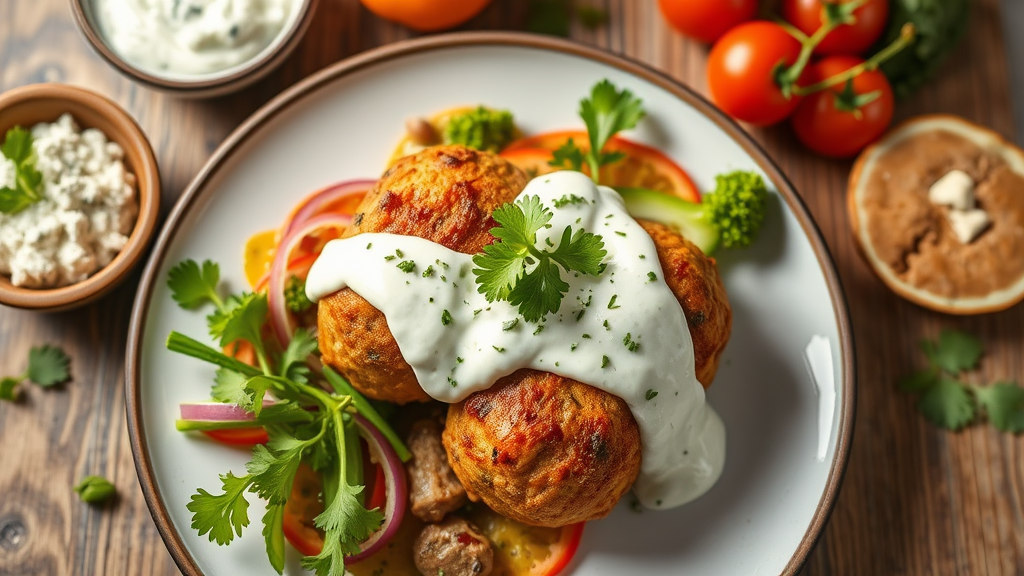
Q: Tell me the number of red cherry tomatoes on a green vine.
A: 4